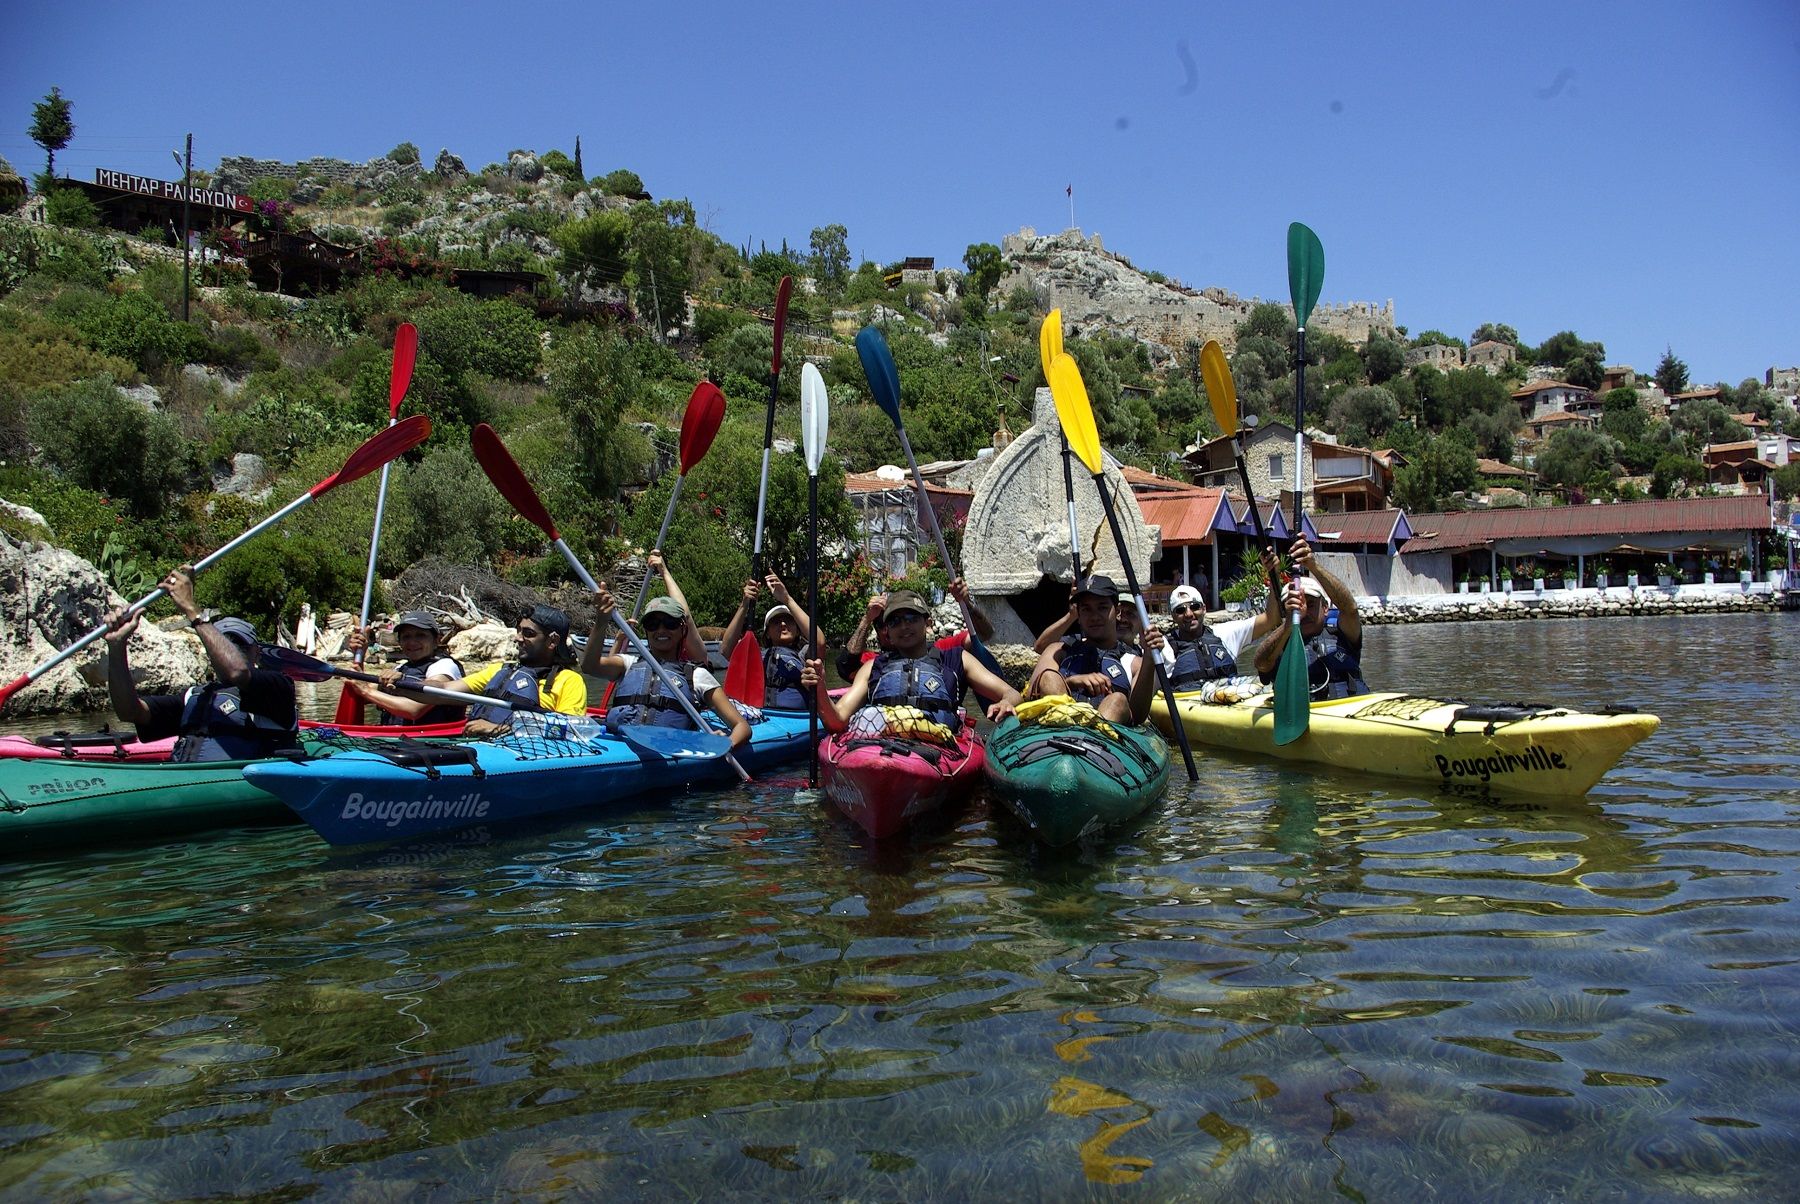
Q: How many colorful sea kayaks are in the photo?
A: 6